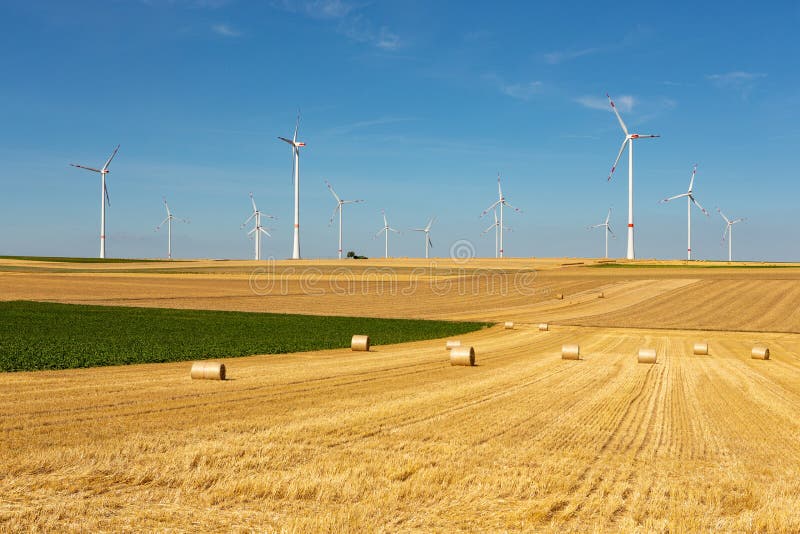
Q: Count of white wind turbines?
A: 14